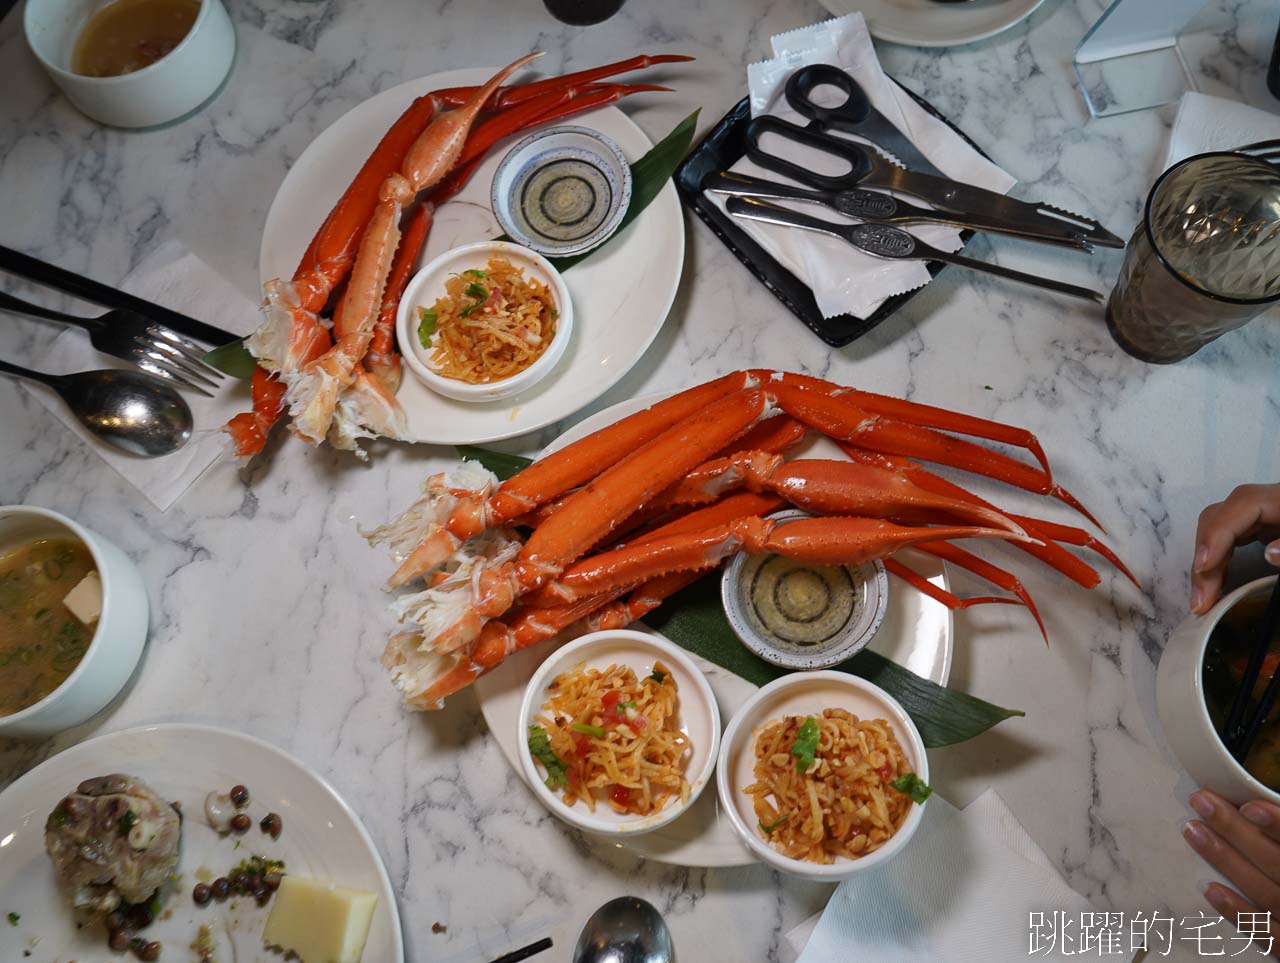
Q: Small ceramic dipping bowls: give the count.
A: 2